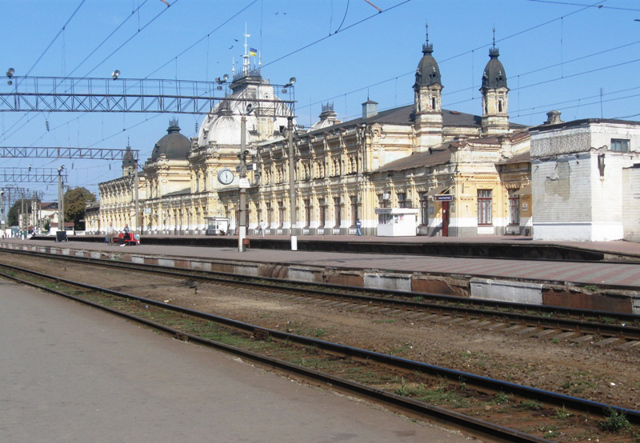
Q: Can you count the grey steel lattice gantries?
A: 3